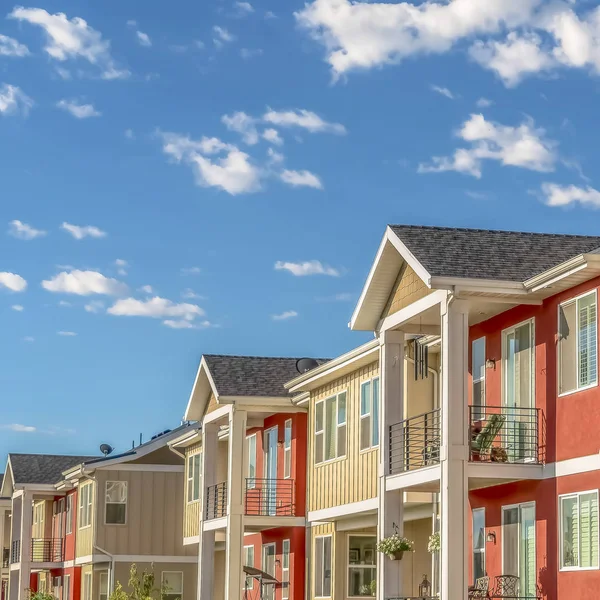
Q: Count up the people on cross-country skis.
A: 0